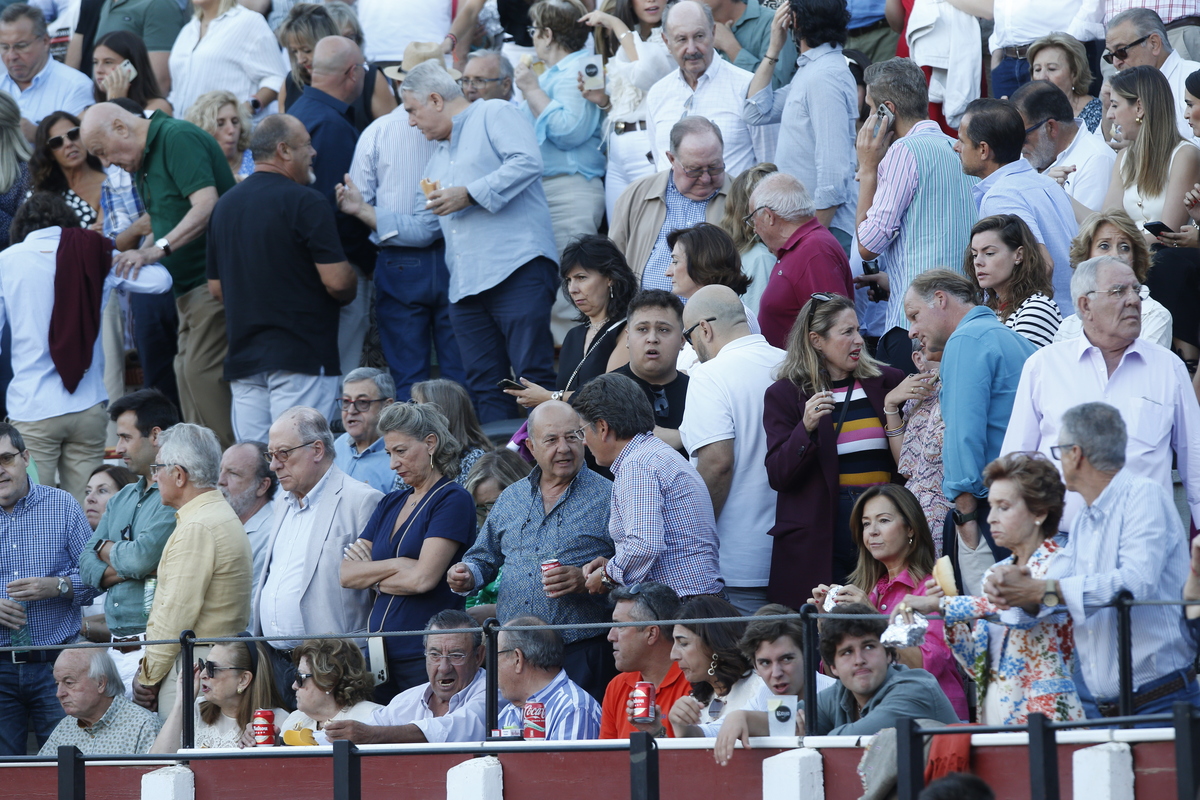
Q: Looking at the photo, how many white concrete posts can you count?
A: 4